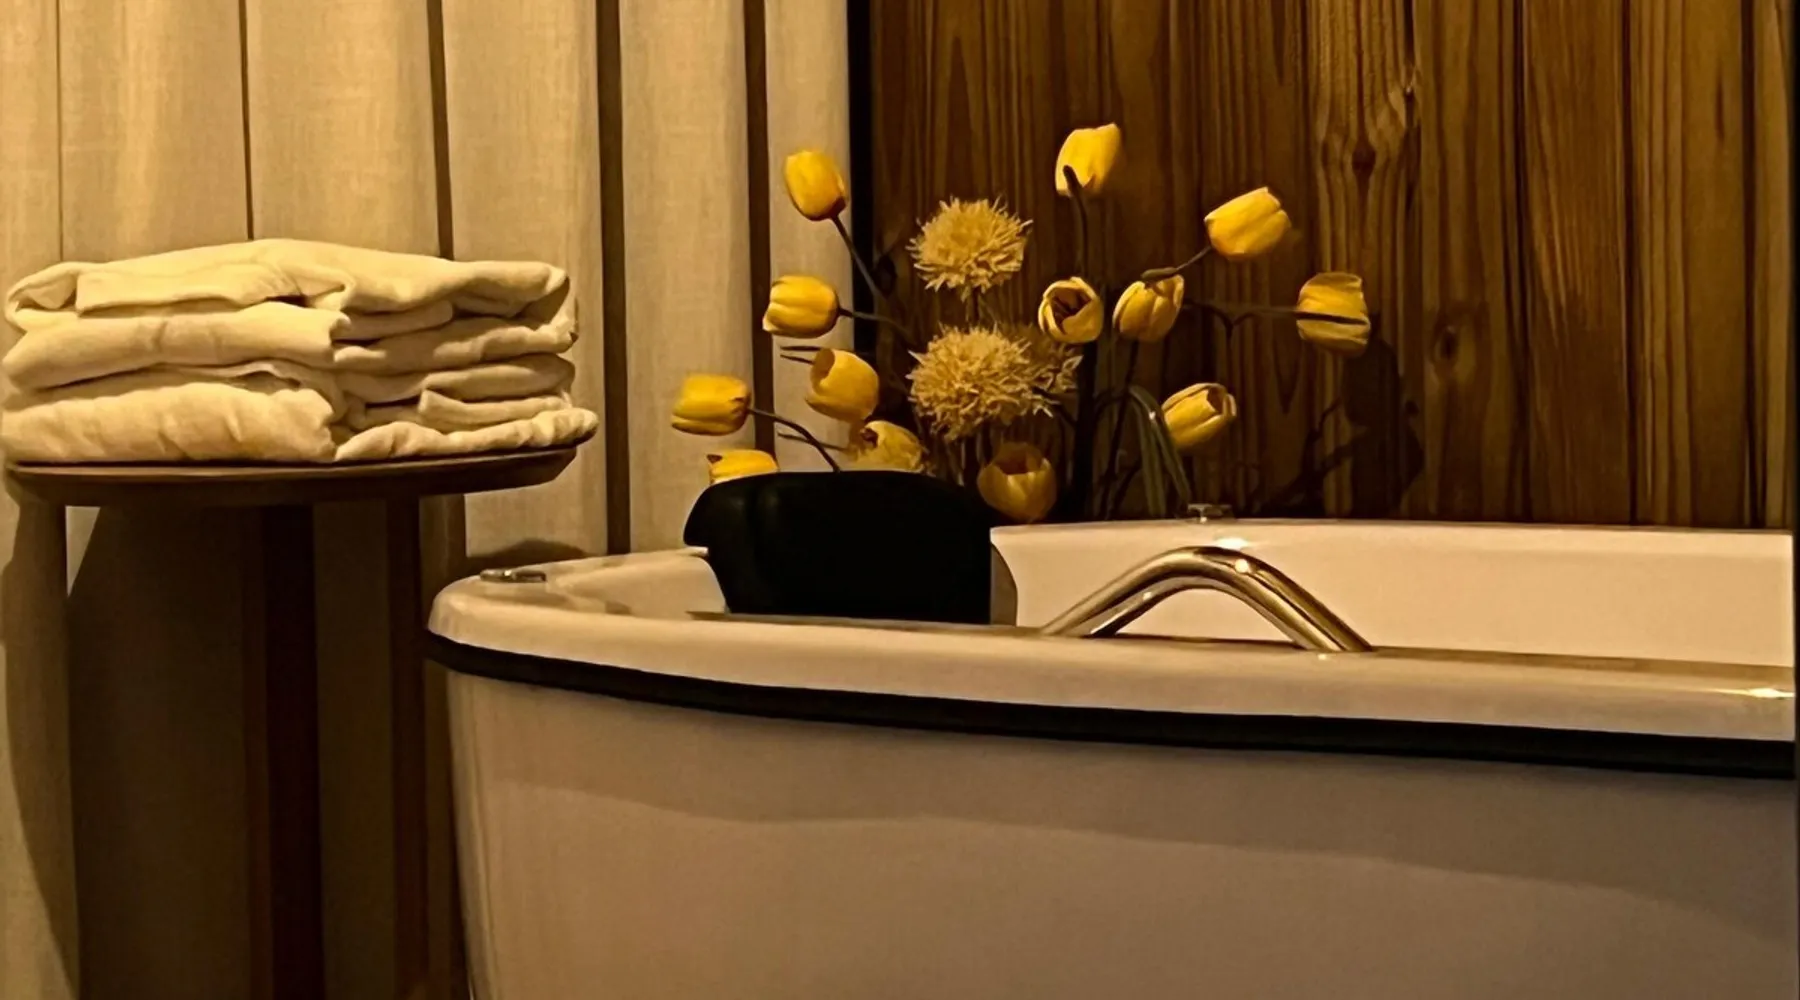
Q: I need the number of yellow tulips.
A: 13